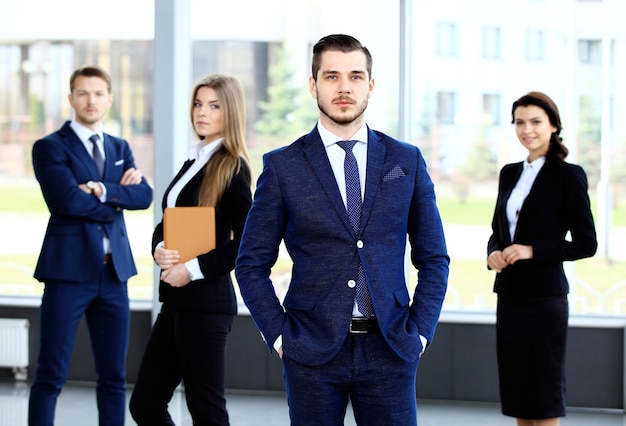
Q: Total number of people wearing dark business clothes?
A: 4